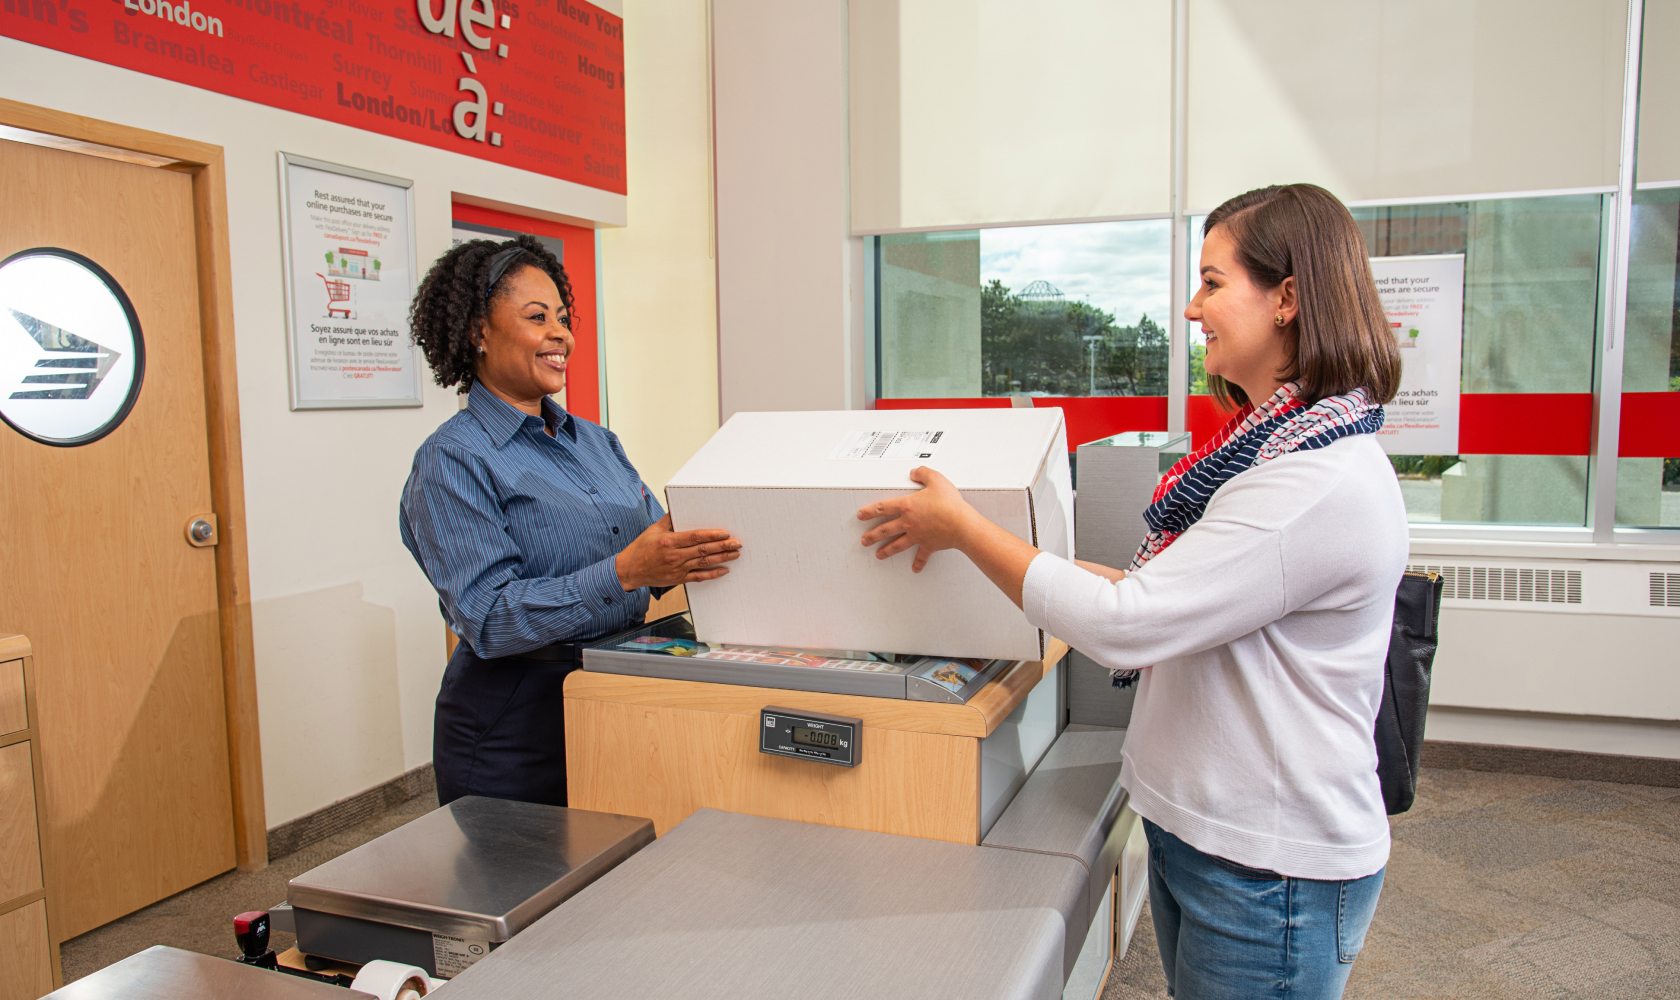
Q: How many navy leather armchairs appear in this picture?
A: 0